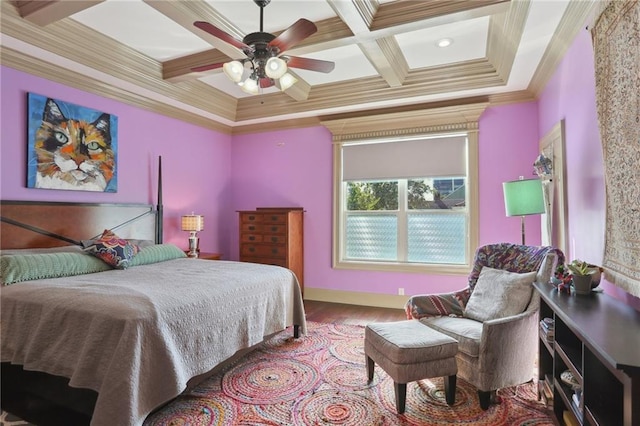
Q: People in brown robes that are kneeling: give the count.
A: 0